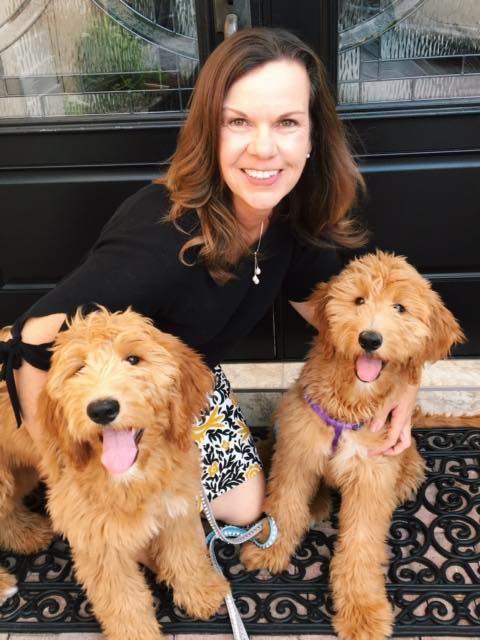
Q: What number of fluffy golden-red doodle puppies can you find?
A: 2